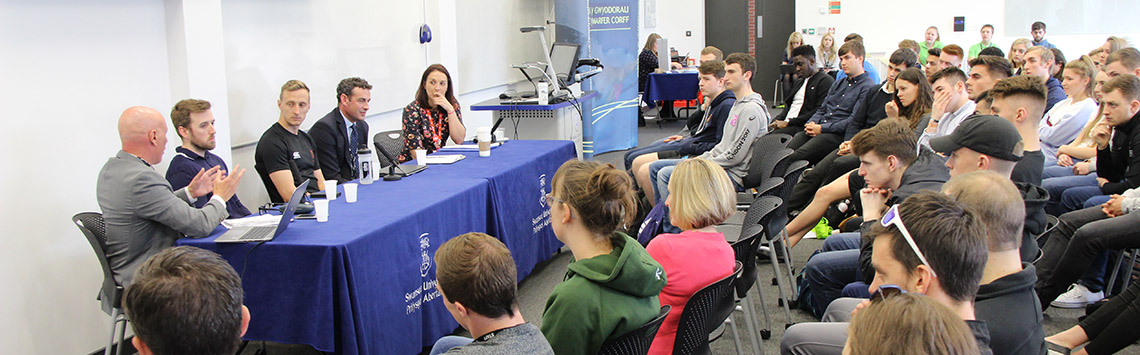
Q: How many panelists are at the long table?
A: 5